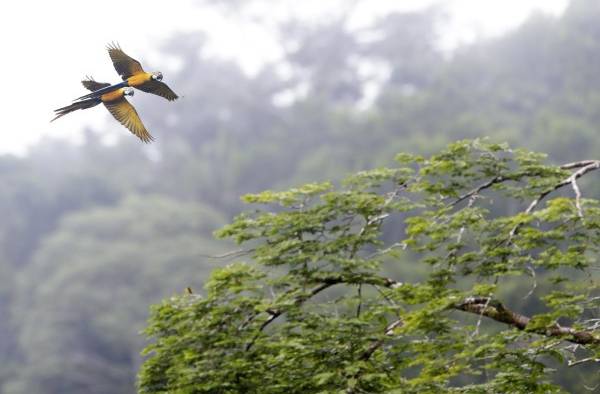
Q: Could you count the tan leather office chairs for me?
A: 0